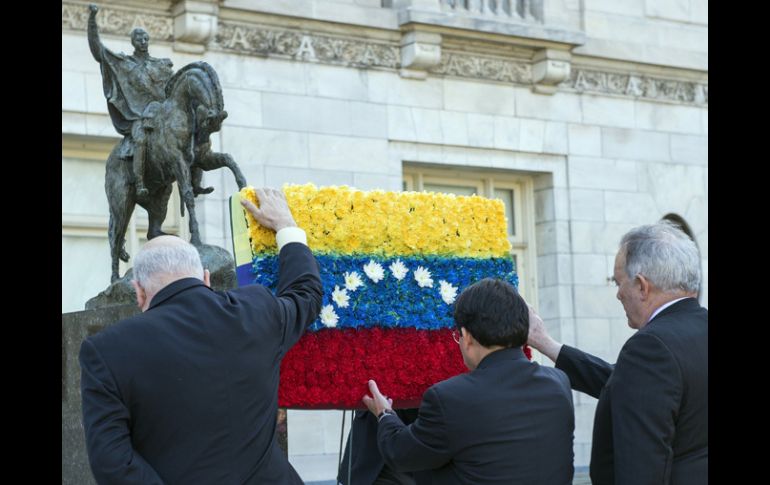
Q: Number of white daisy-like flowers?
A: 7